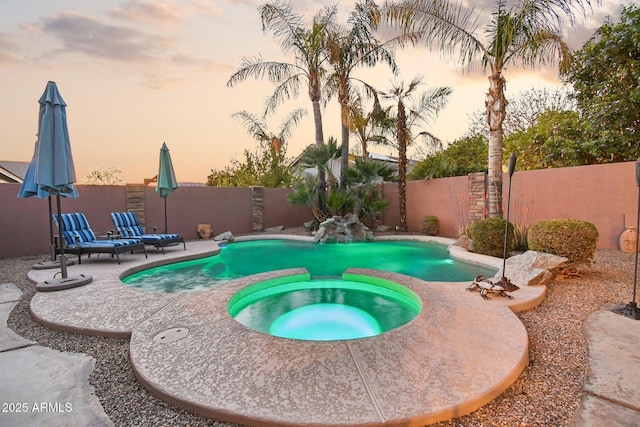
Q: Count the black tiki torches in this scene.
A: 2